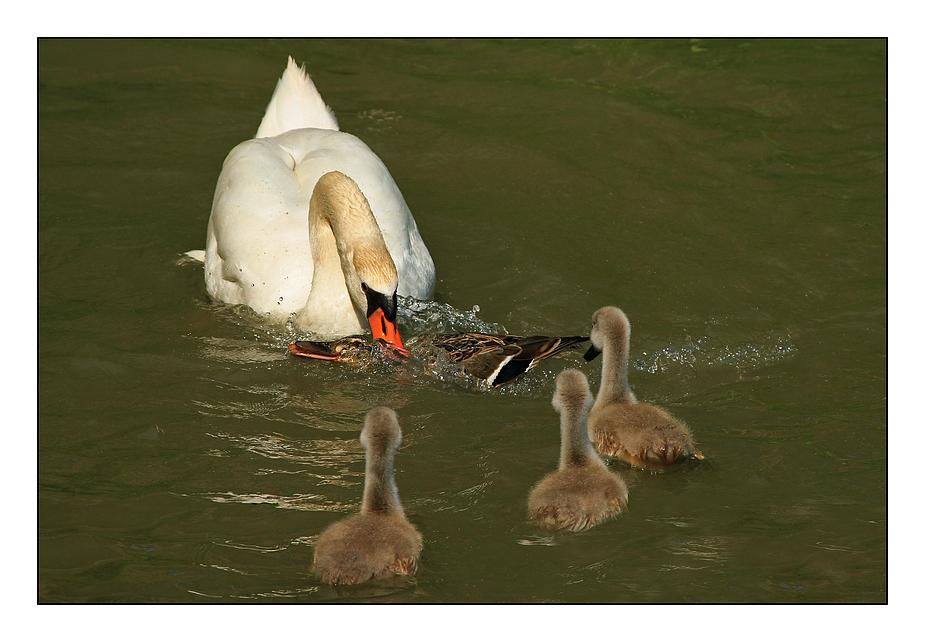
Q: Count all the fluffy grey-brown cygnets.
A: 3